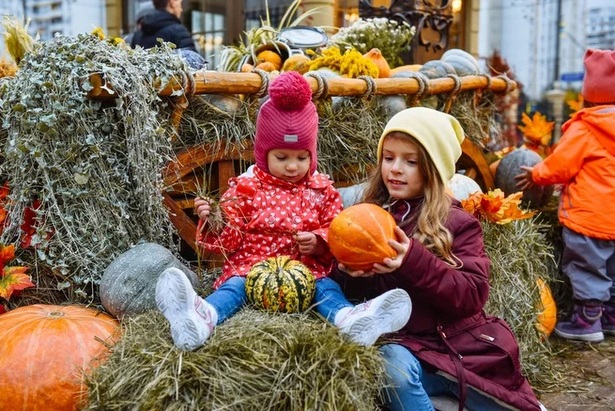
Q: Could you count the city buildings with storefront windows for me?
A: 1